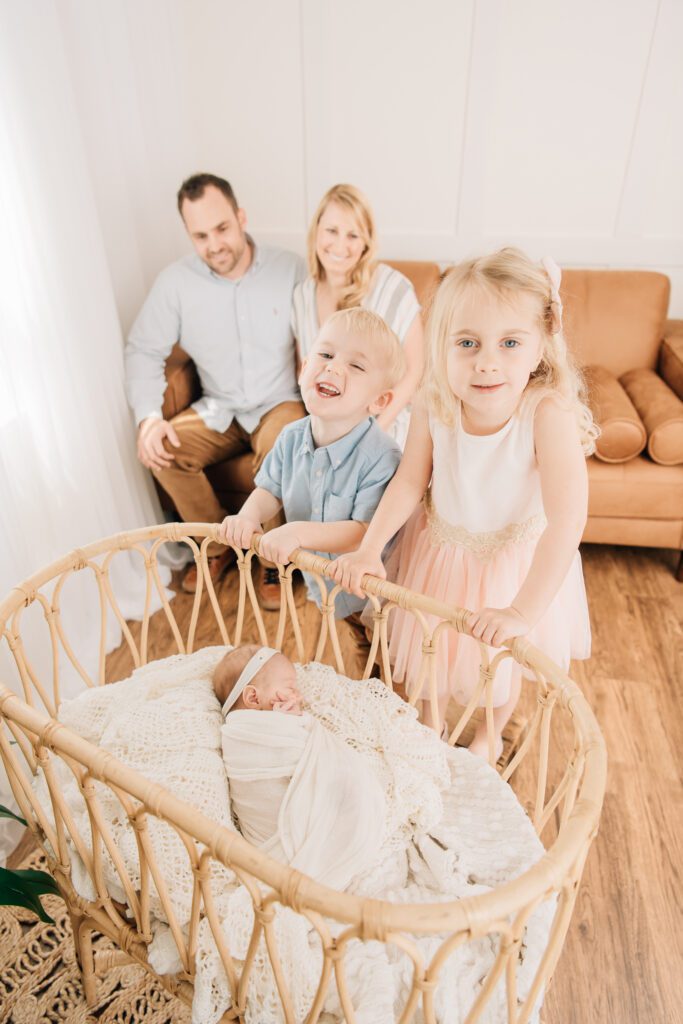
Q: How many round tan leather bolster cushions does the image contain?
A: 2